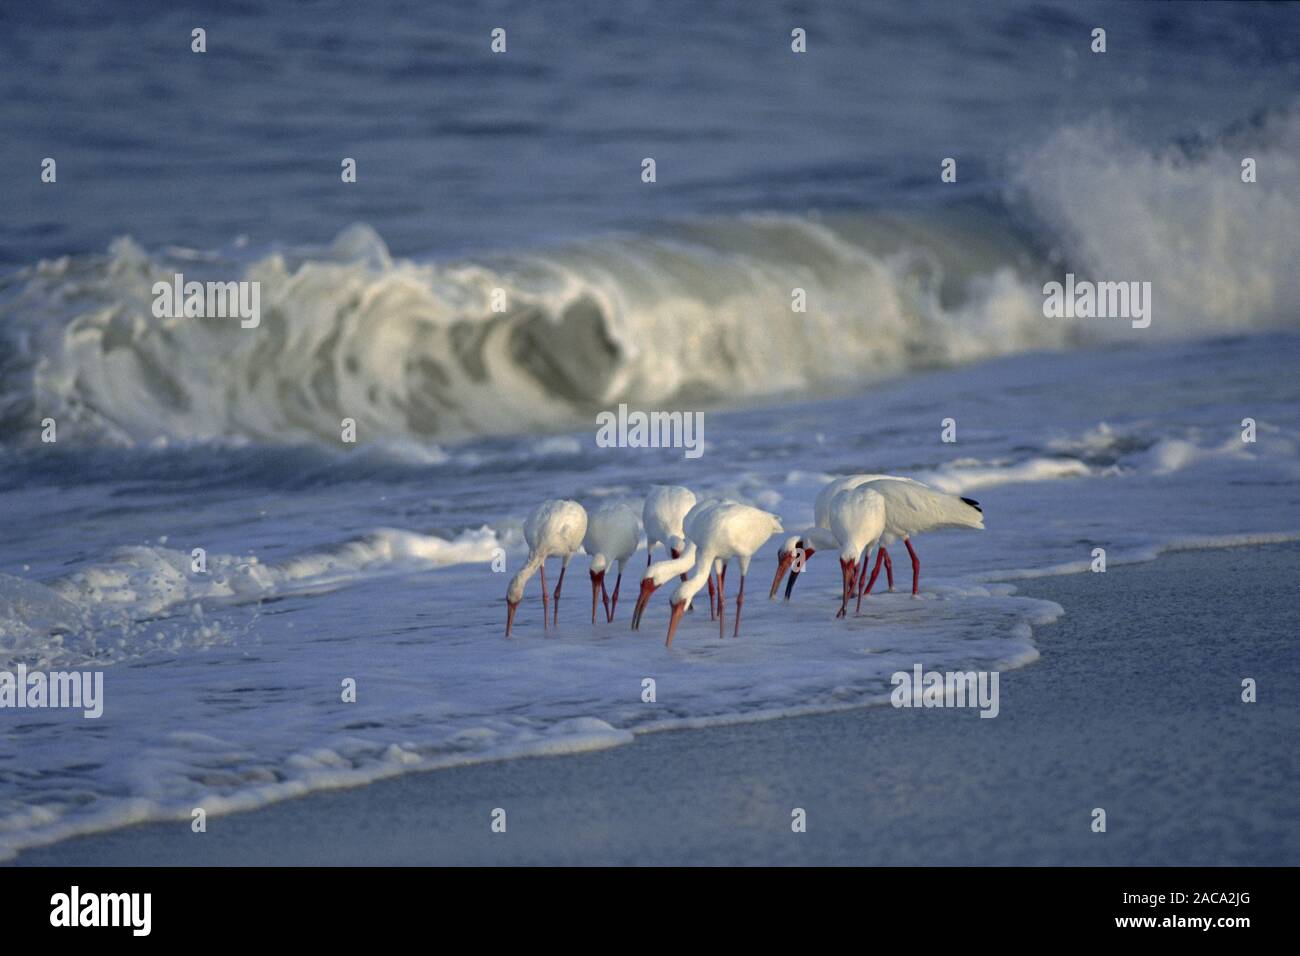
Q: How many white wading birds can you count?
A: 8